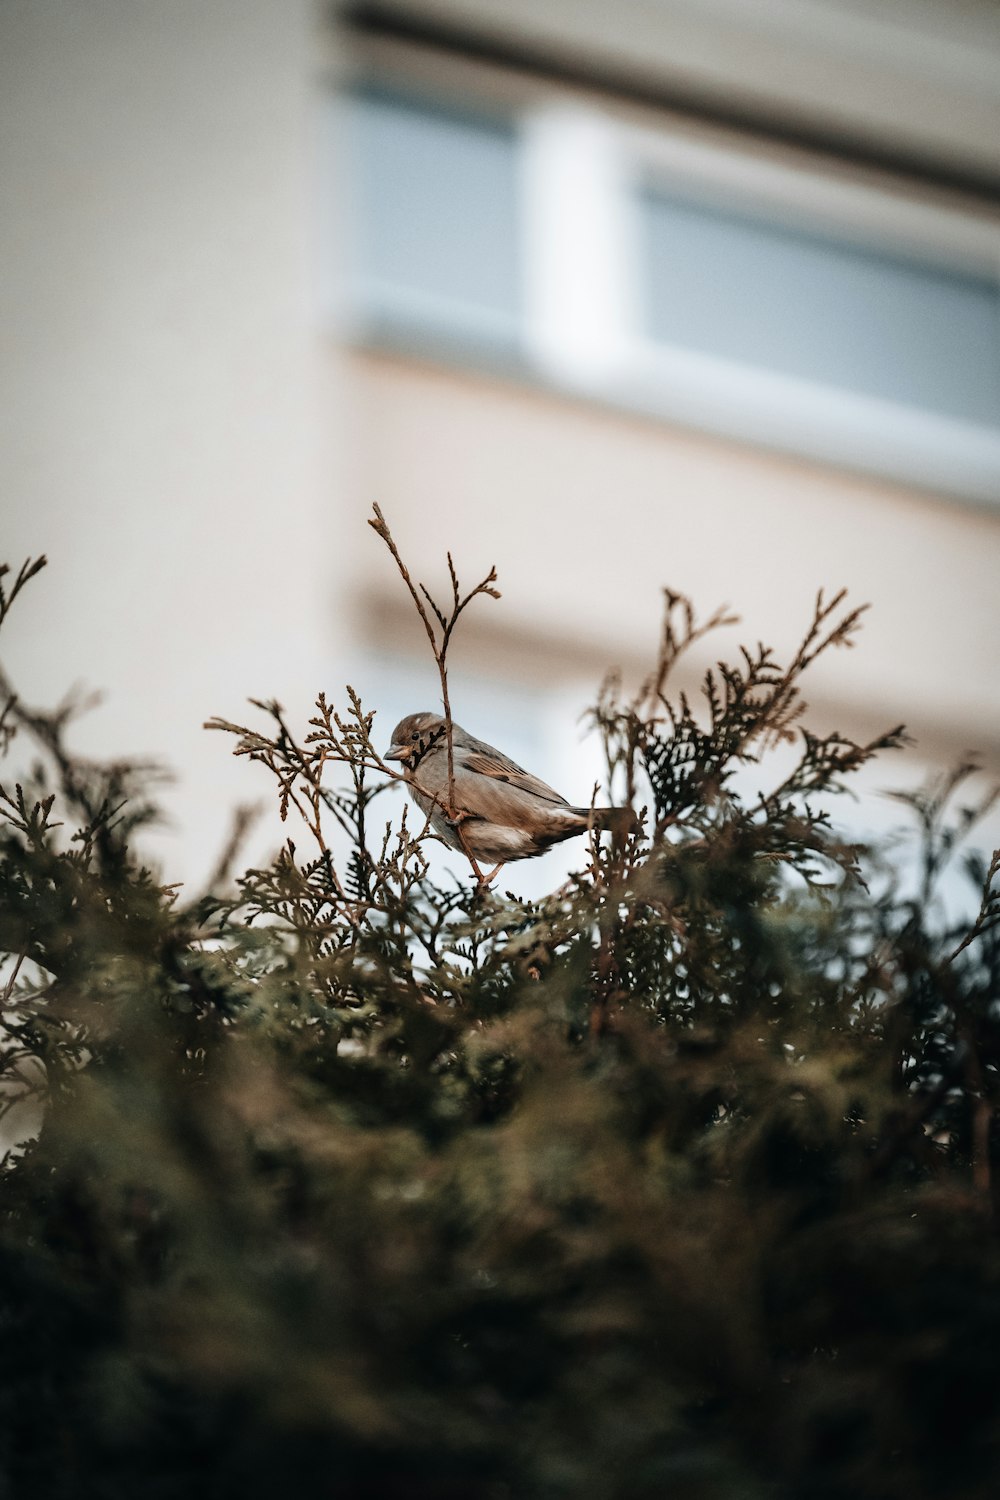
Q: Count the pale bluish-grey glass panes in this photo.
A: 2